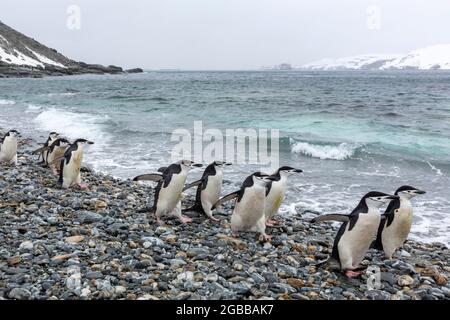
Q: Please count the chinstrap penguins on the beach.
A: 10